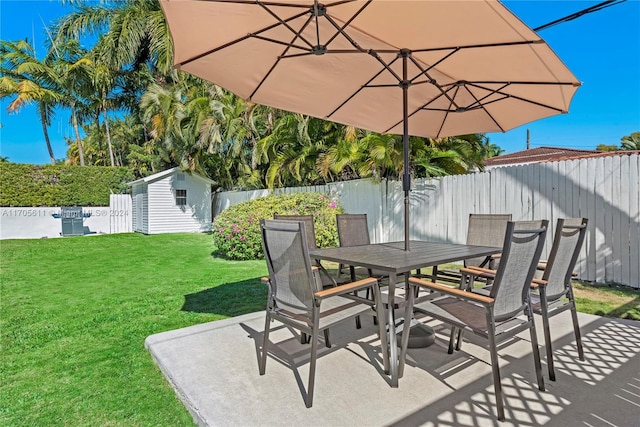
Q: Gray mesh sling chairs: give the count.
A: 6